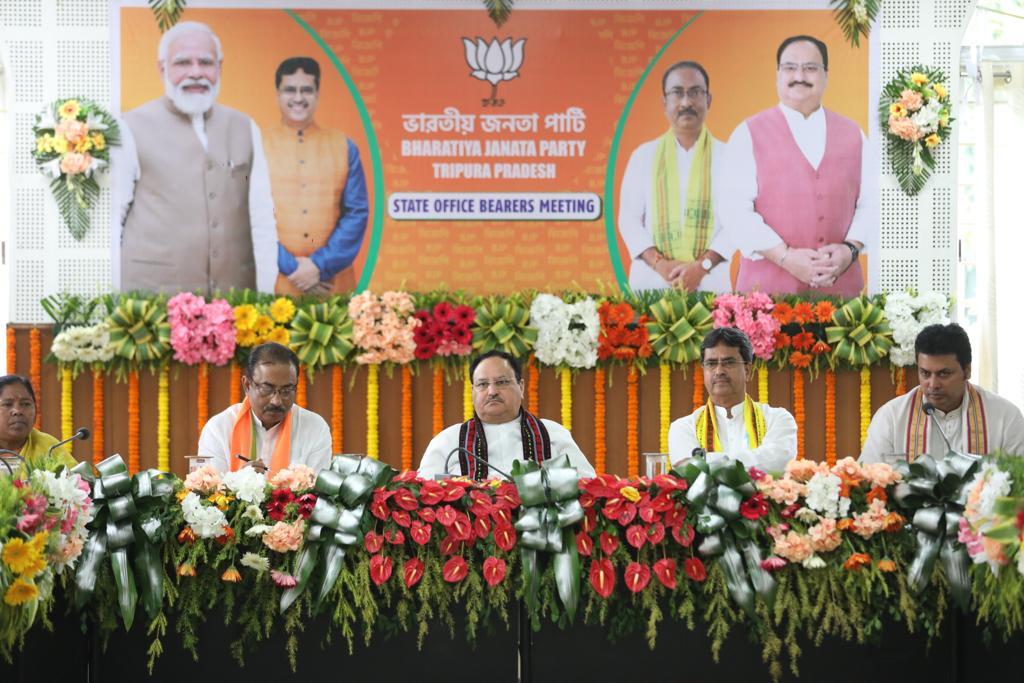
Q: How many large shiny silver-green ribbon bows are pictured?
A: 5